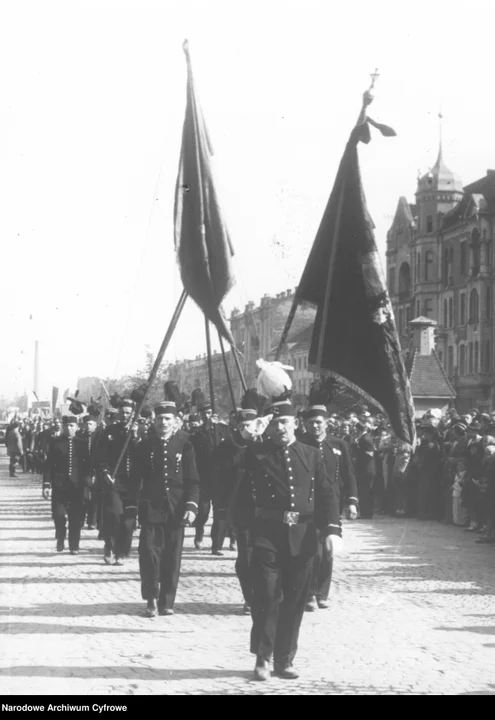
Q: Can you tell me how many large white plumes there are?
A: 1